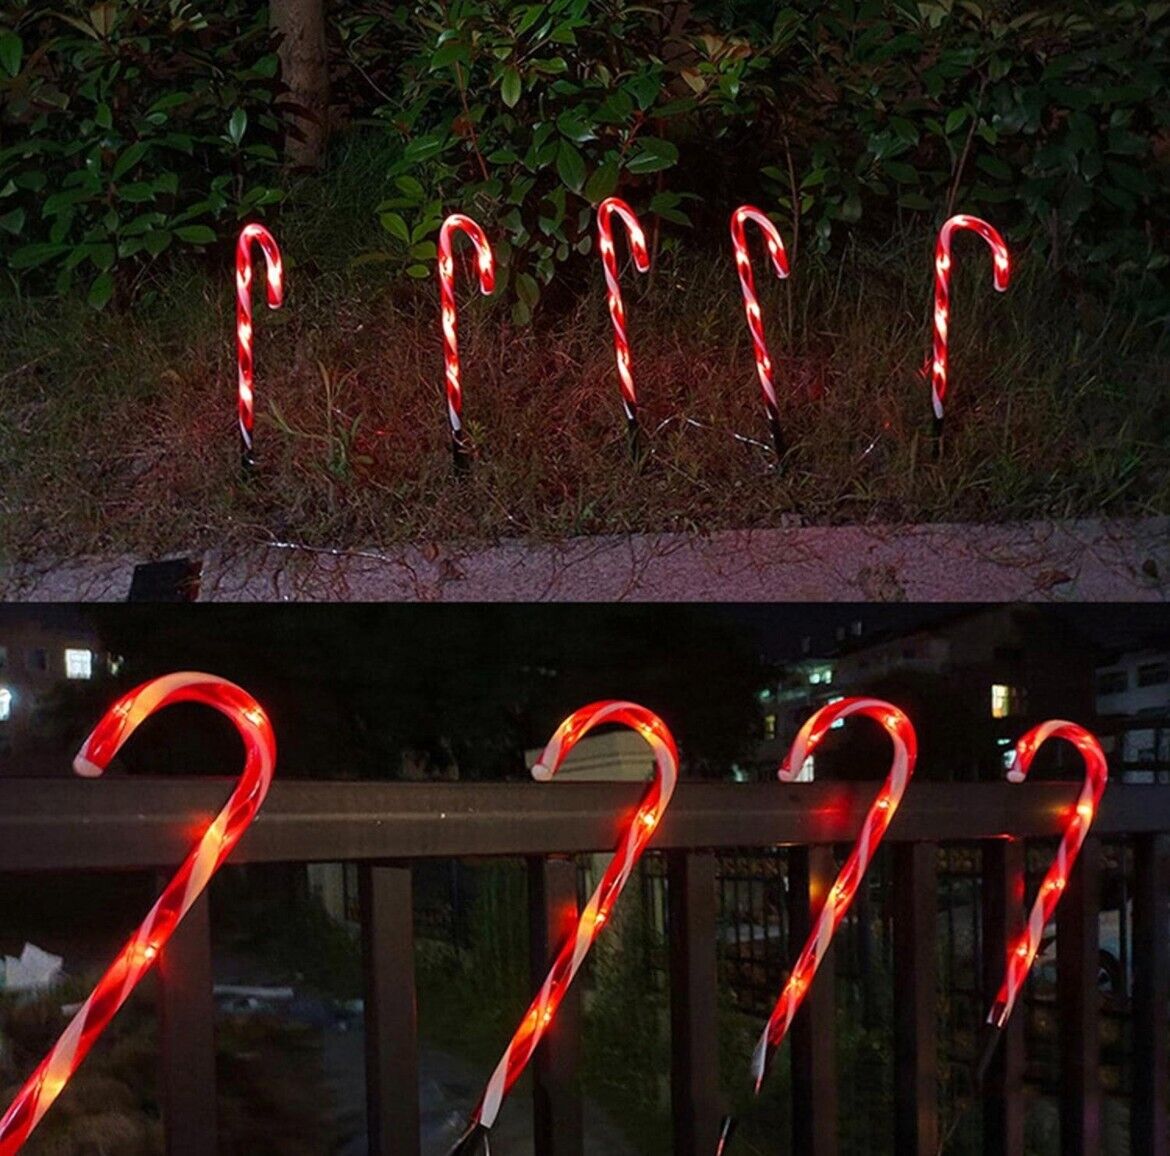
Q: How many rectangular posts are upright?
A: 9